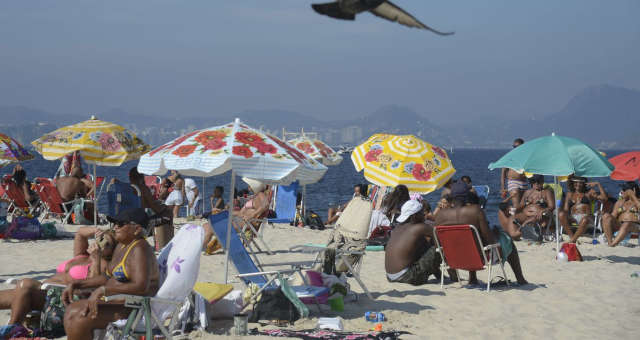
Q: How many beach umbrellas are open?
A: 7